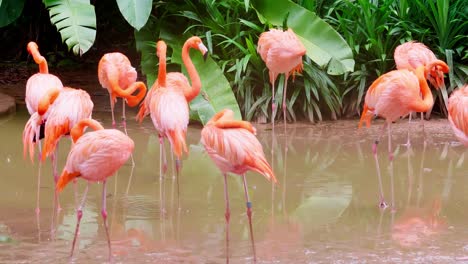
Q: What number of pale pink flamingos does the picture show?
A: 11